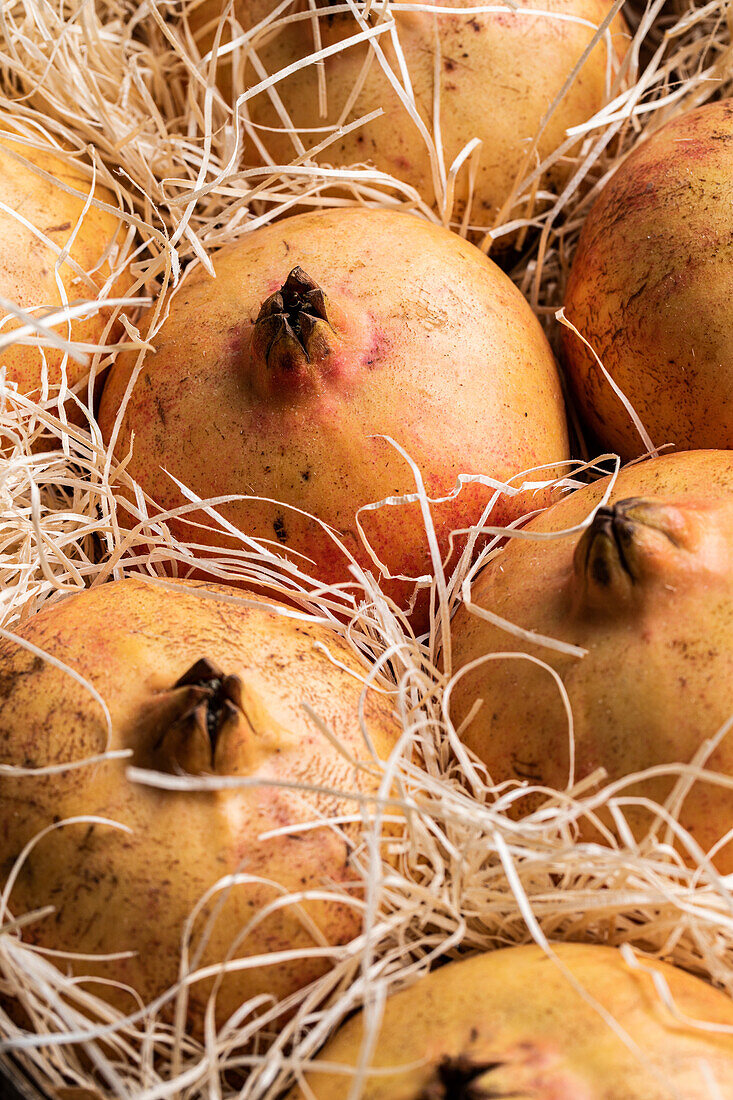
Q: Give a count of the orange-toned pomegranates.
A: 7